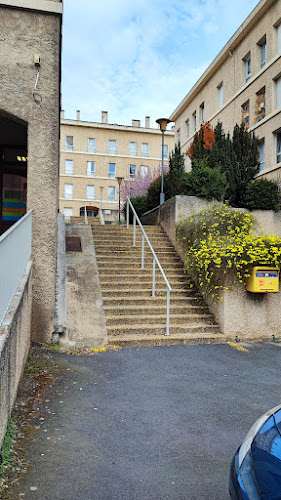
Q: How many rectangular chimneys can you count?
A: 5